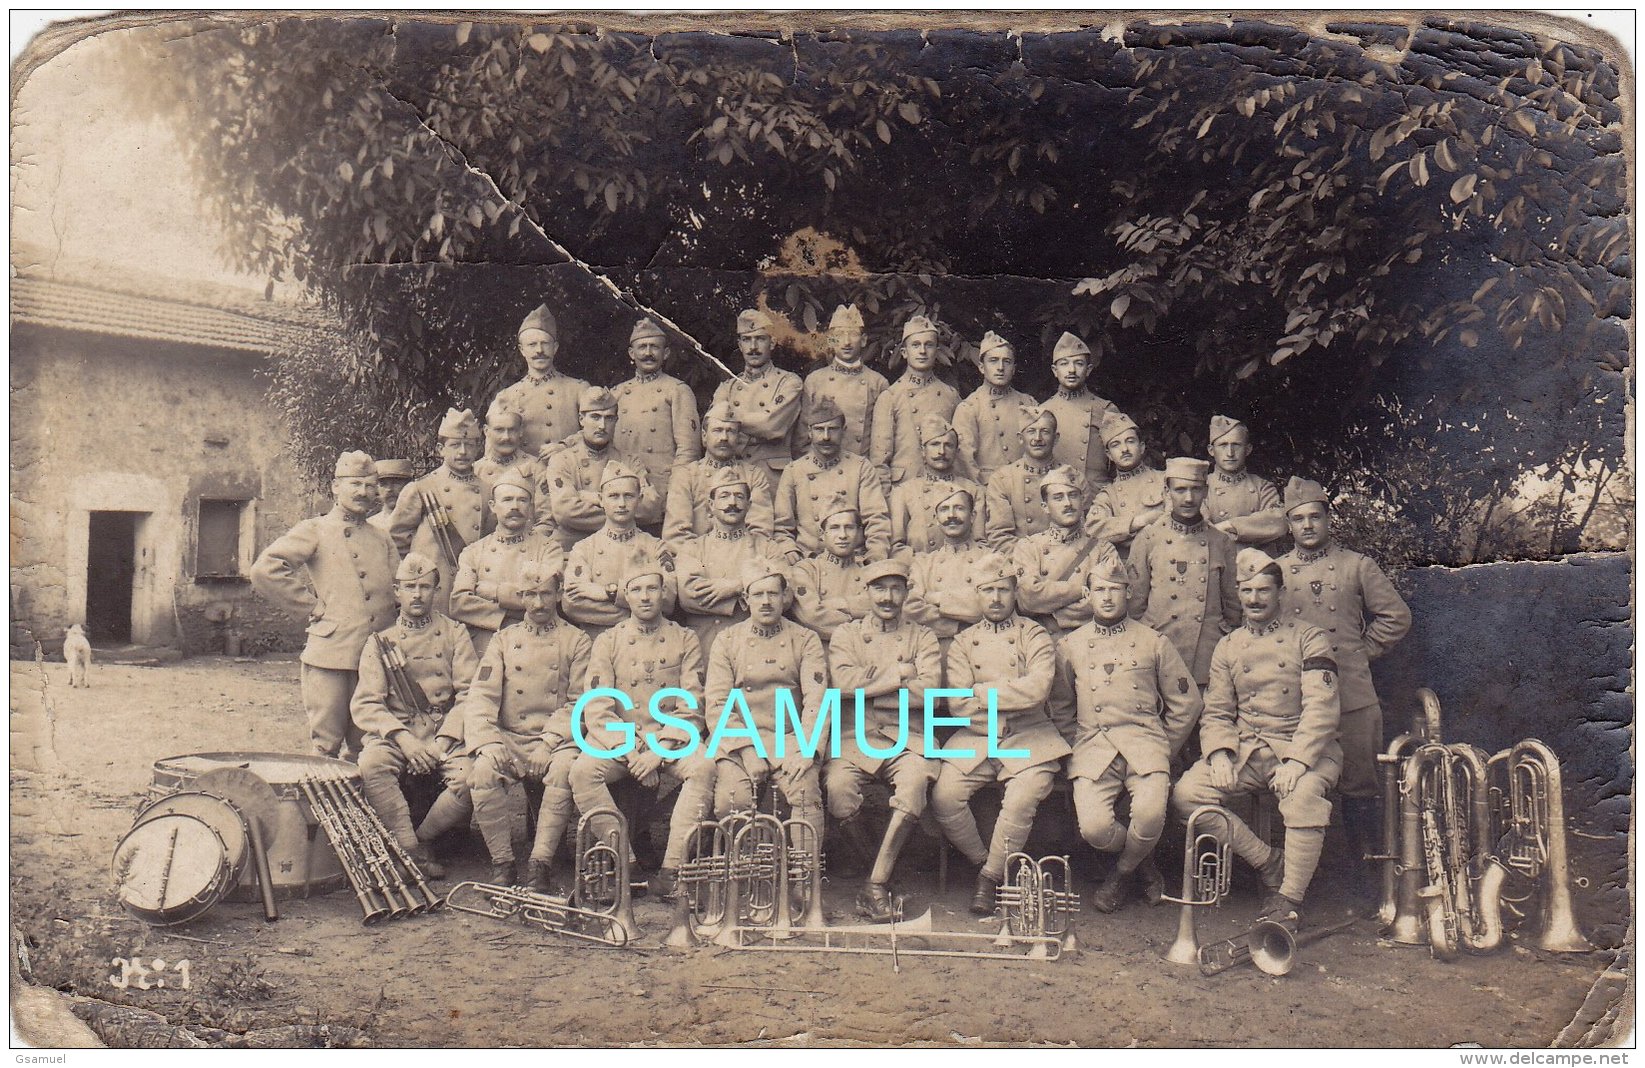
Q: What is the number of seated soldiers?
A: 8